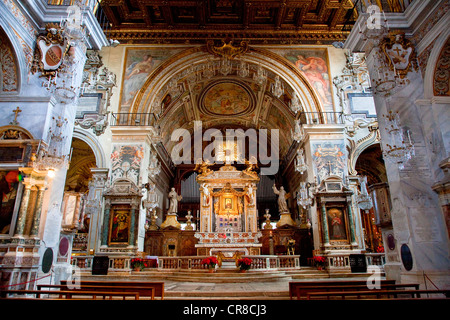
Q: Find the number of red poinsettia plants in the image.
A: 4